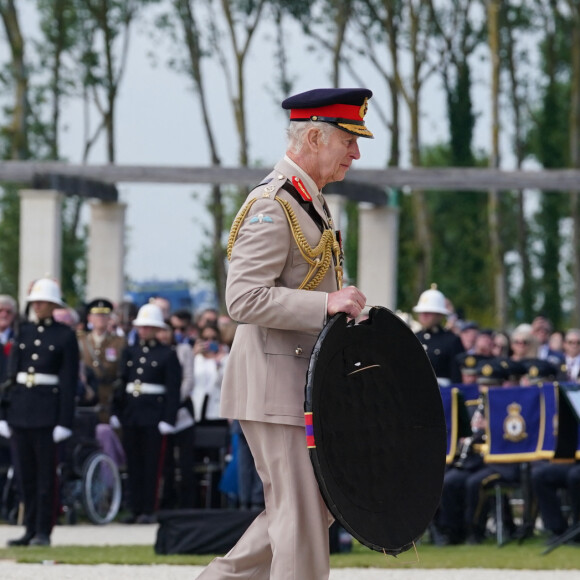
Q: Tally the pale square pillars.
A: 4